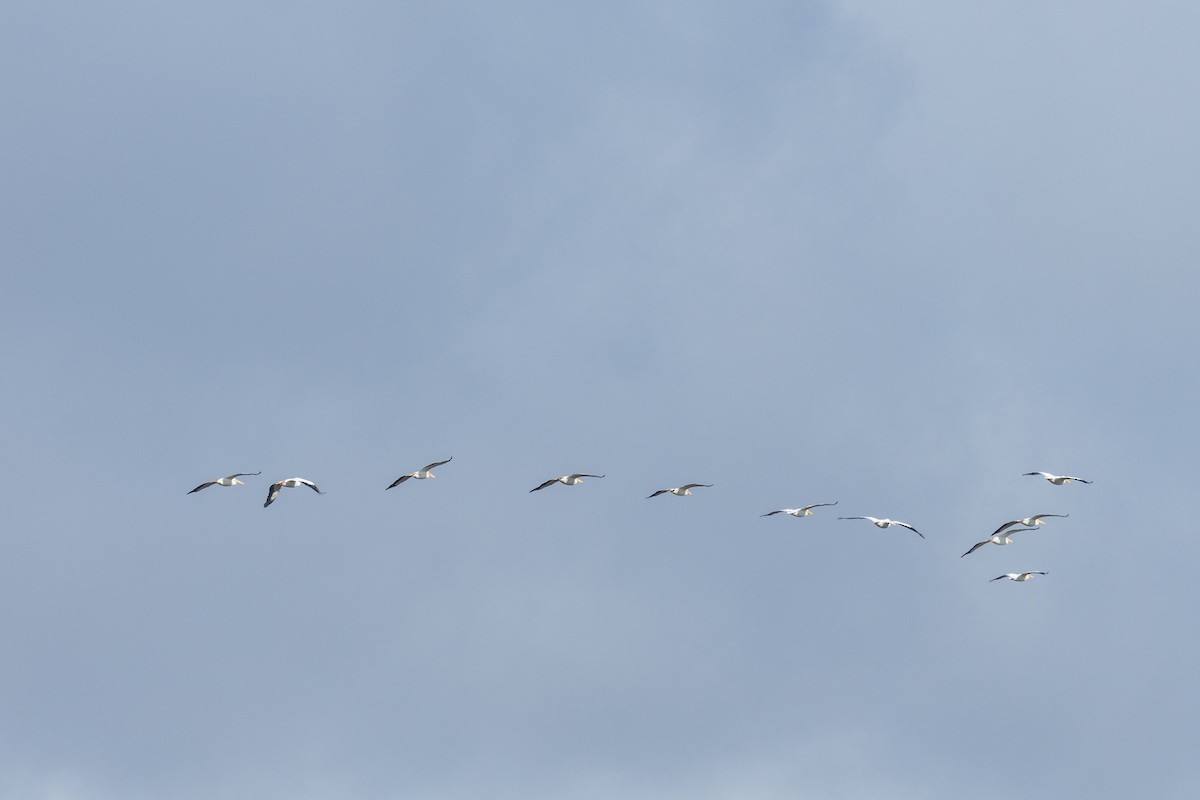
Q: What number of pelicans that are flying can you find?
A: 11